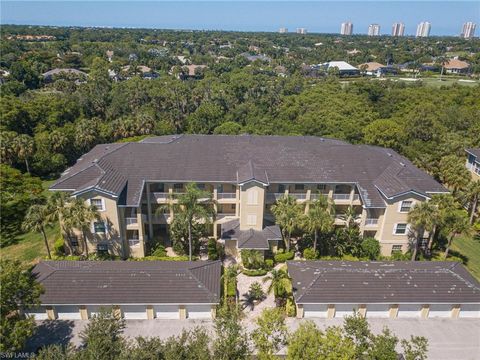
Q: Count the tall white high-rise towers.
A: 5